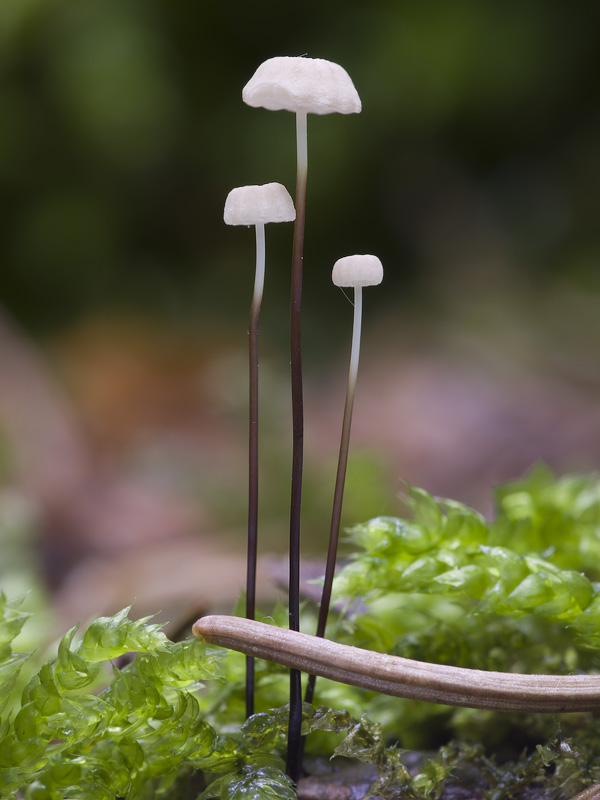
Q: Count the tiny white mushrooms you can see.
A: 3